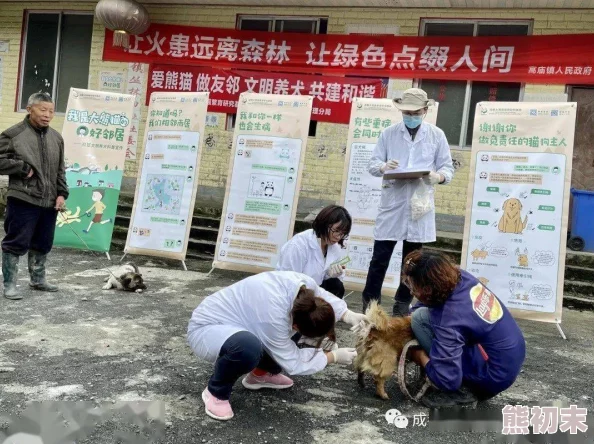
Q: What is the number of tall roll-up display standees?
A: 5